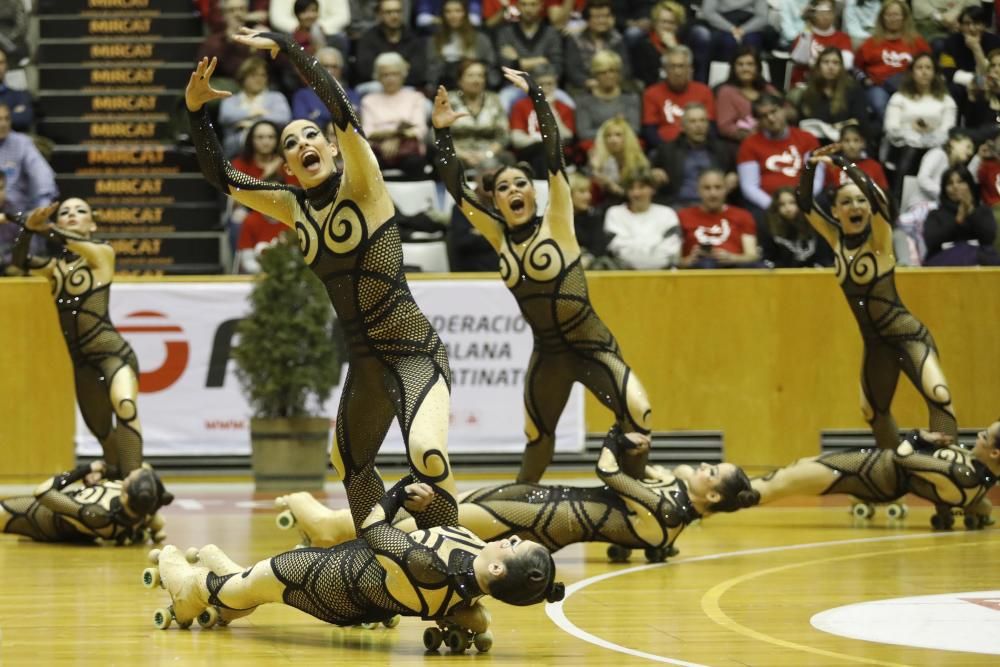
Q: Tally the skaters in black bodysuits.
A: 8